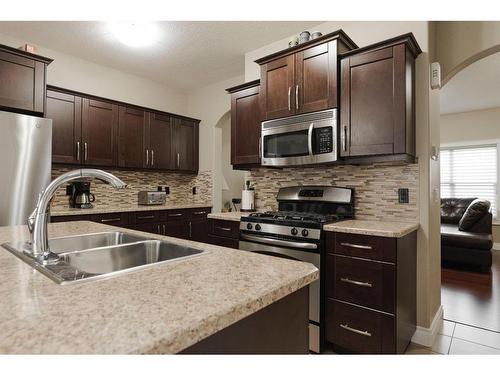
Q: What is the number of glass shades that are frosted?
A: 1